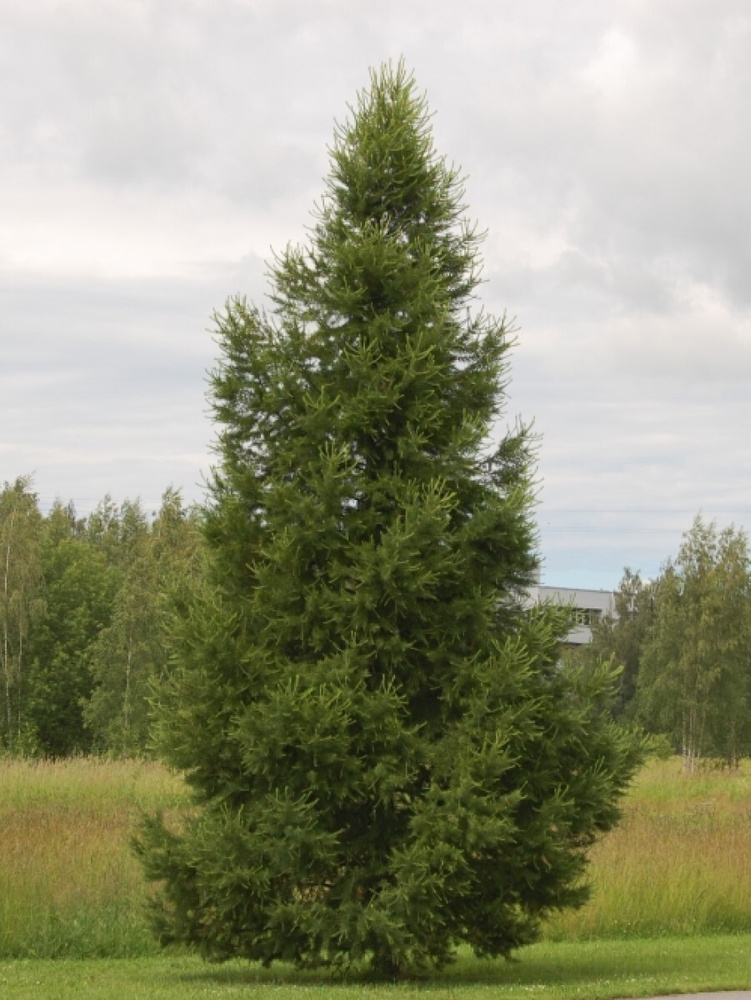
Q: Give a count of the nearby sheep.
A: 0